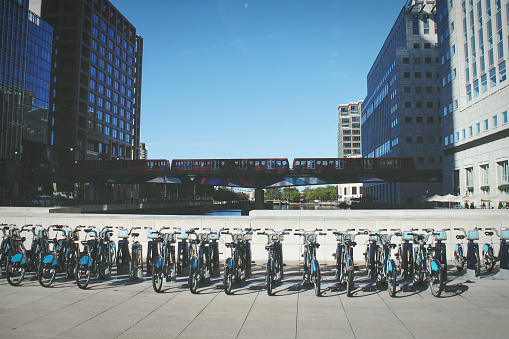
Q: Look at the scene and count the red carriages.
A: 3